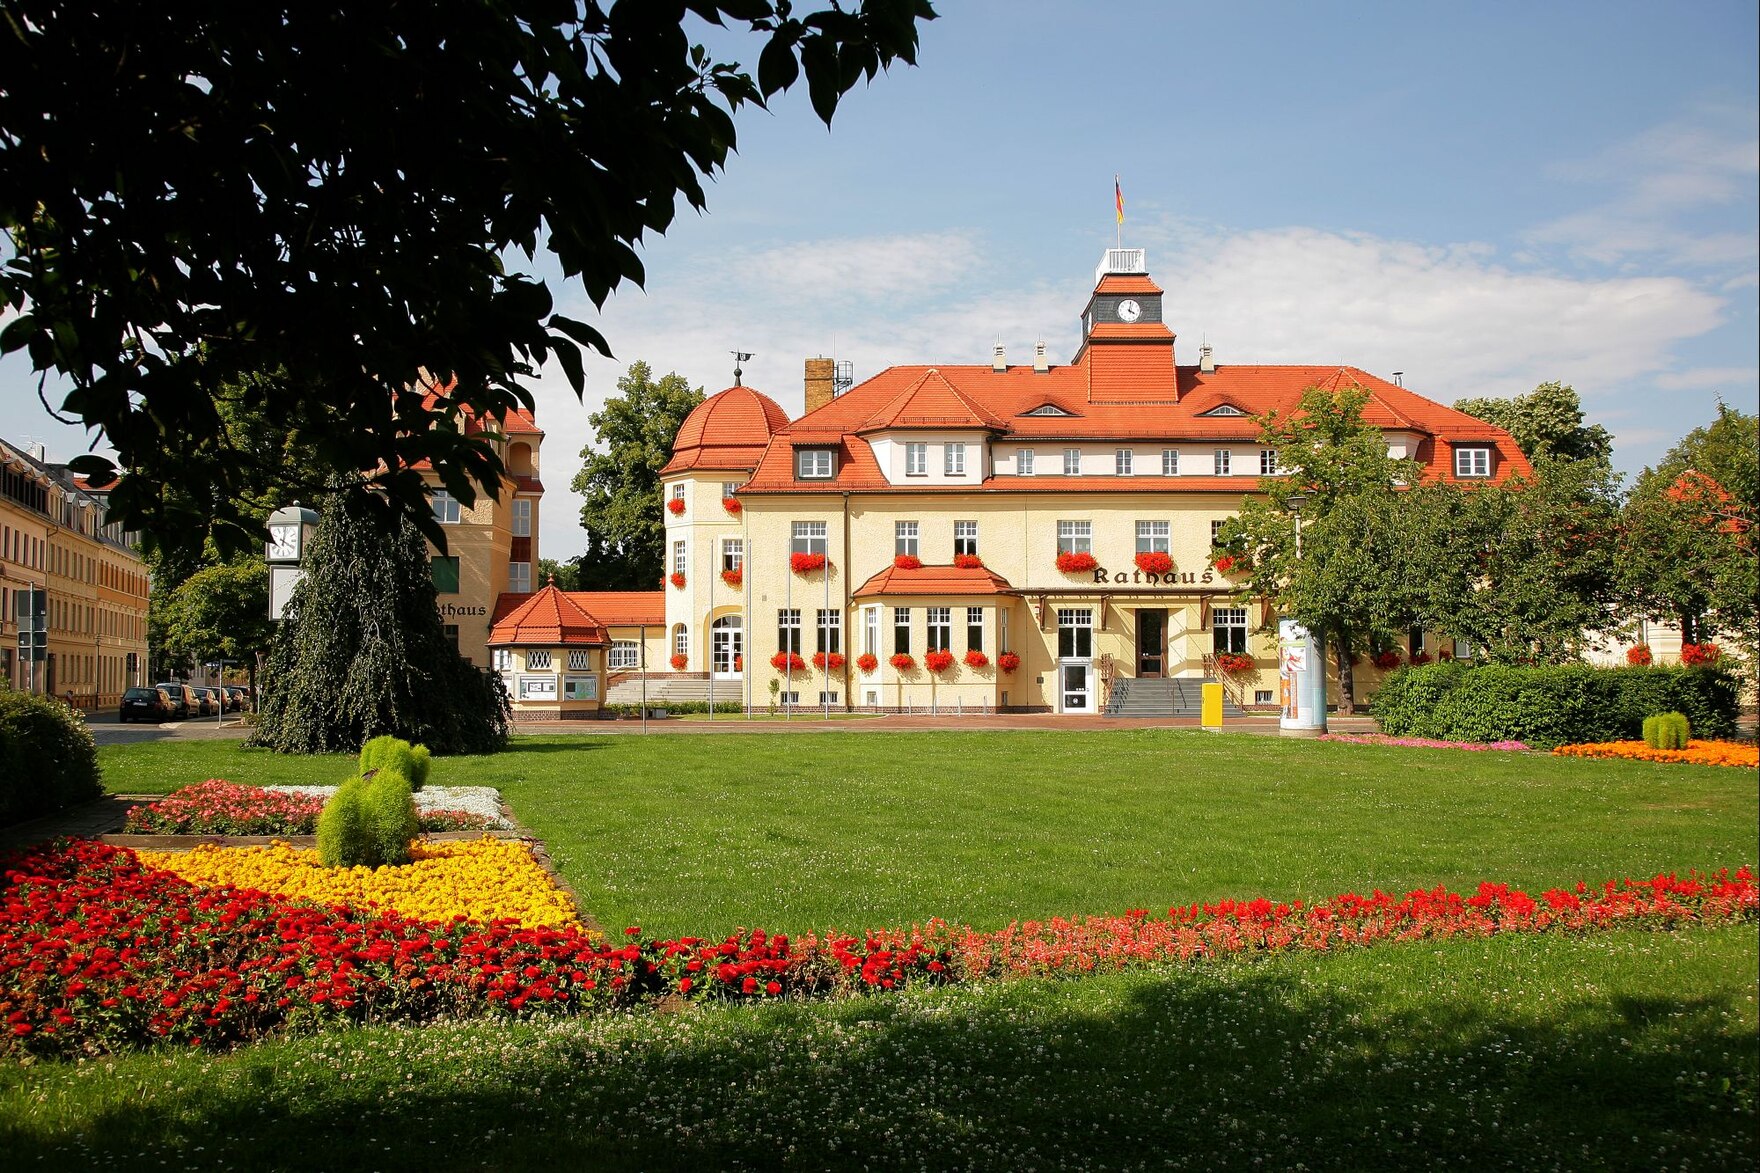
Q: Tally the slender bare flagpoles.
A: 4